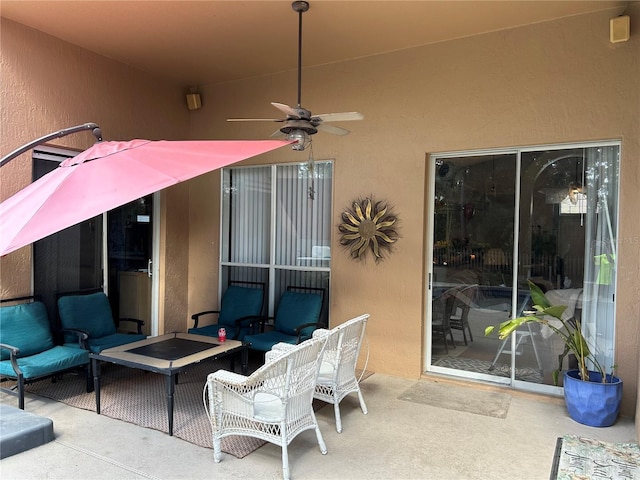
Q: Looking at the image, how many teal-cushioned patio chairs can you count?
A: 4